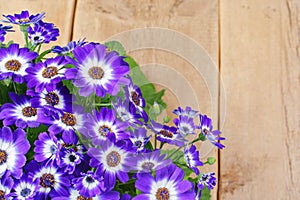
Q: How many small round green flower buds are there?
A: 2